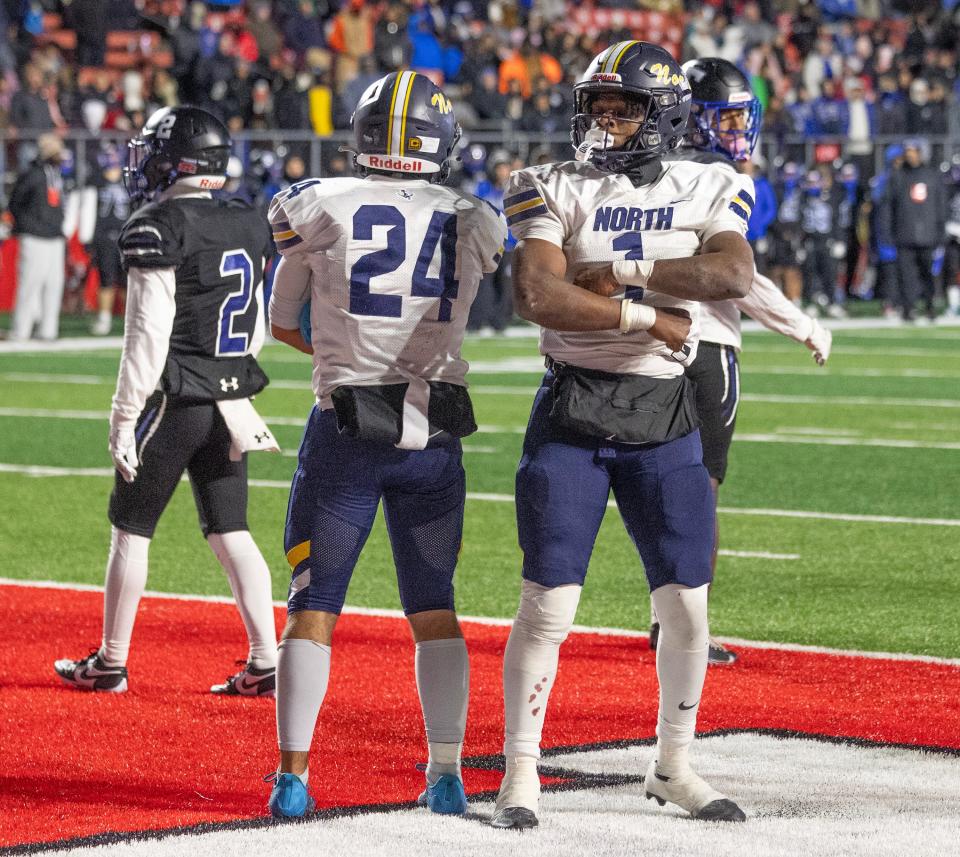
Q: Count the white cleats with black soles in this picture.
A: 2